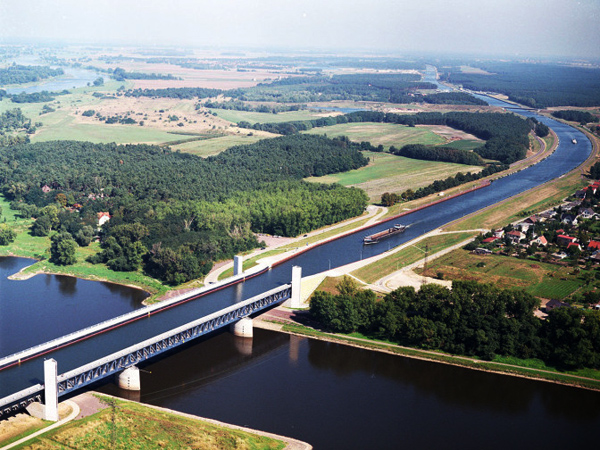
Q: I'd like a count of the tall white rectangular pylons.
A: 3